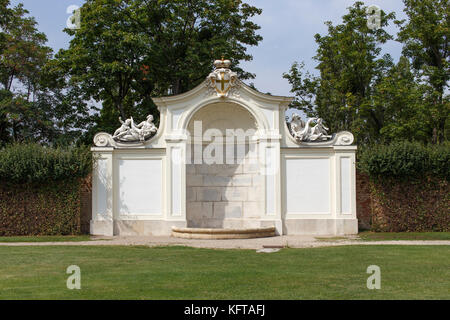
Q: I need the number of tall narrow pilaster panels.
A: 4